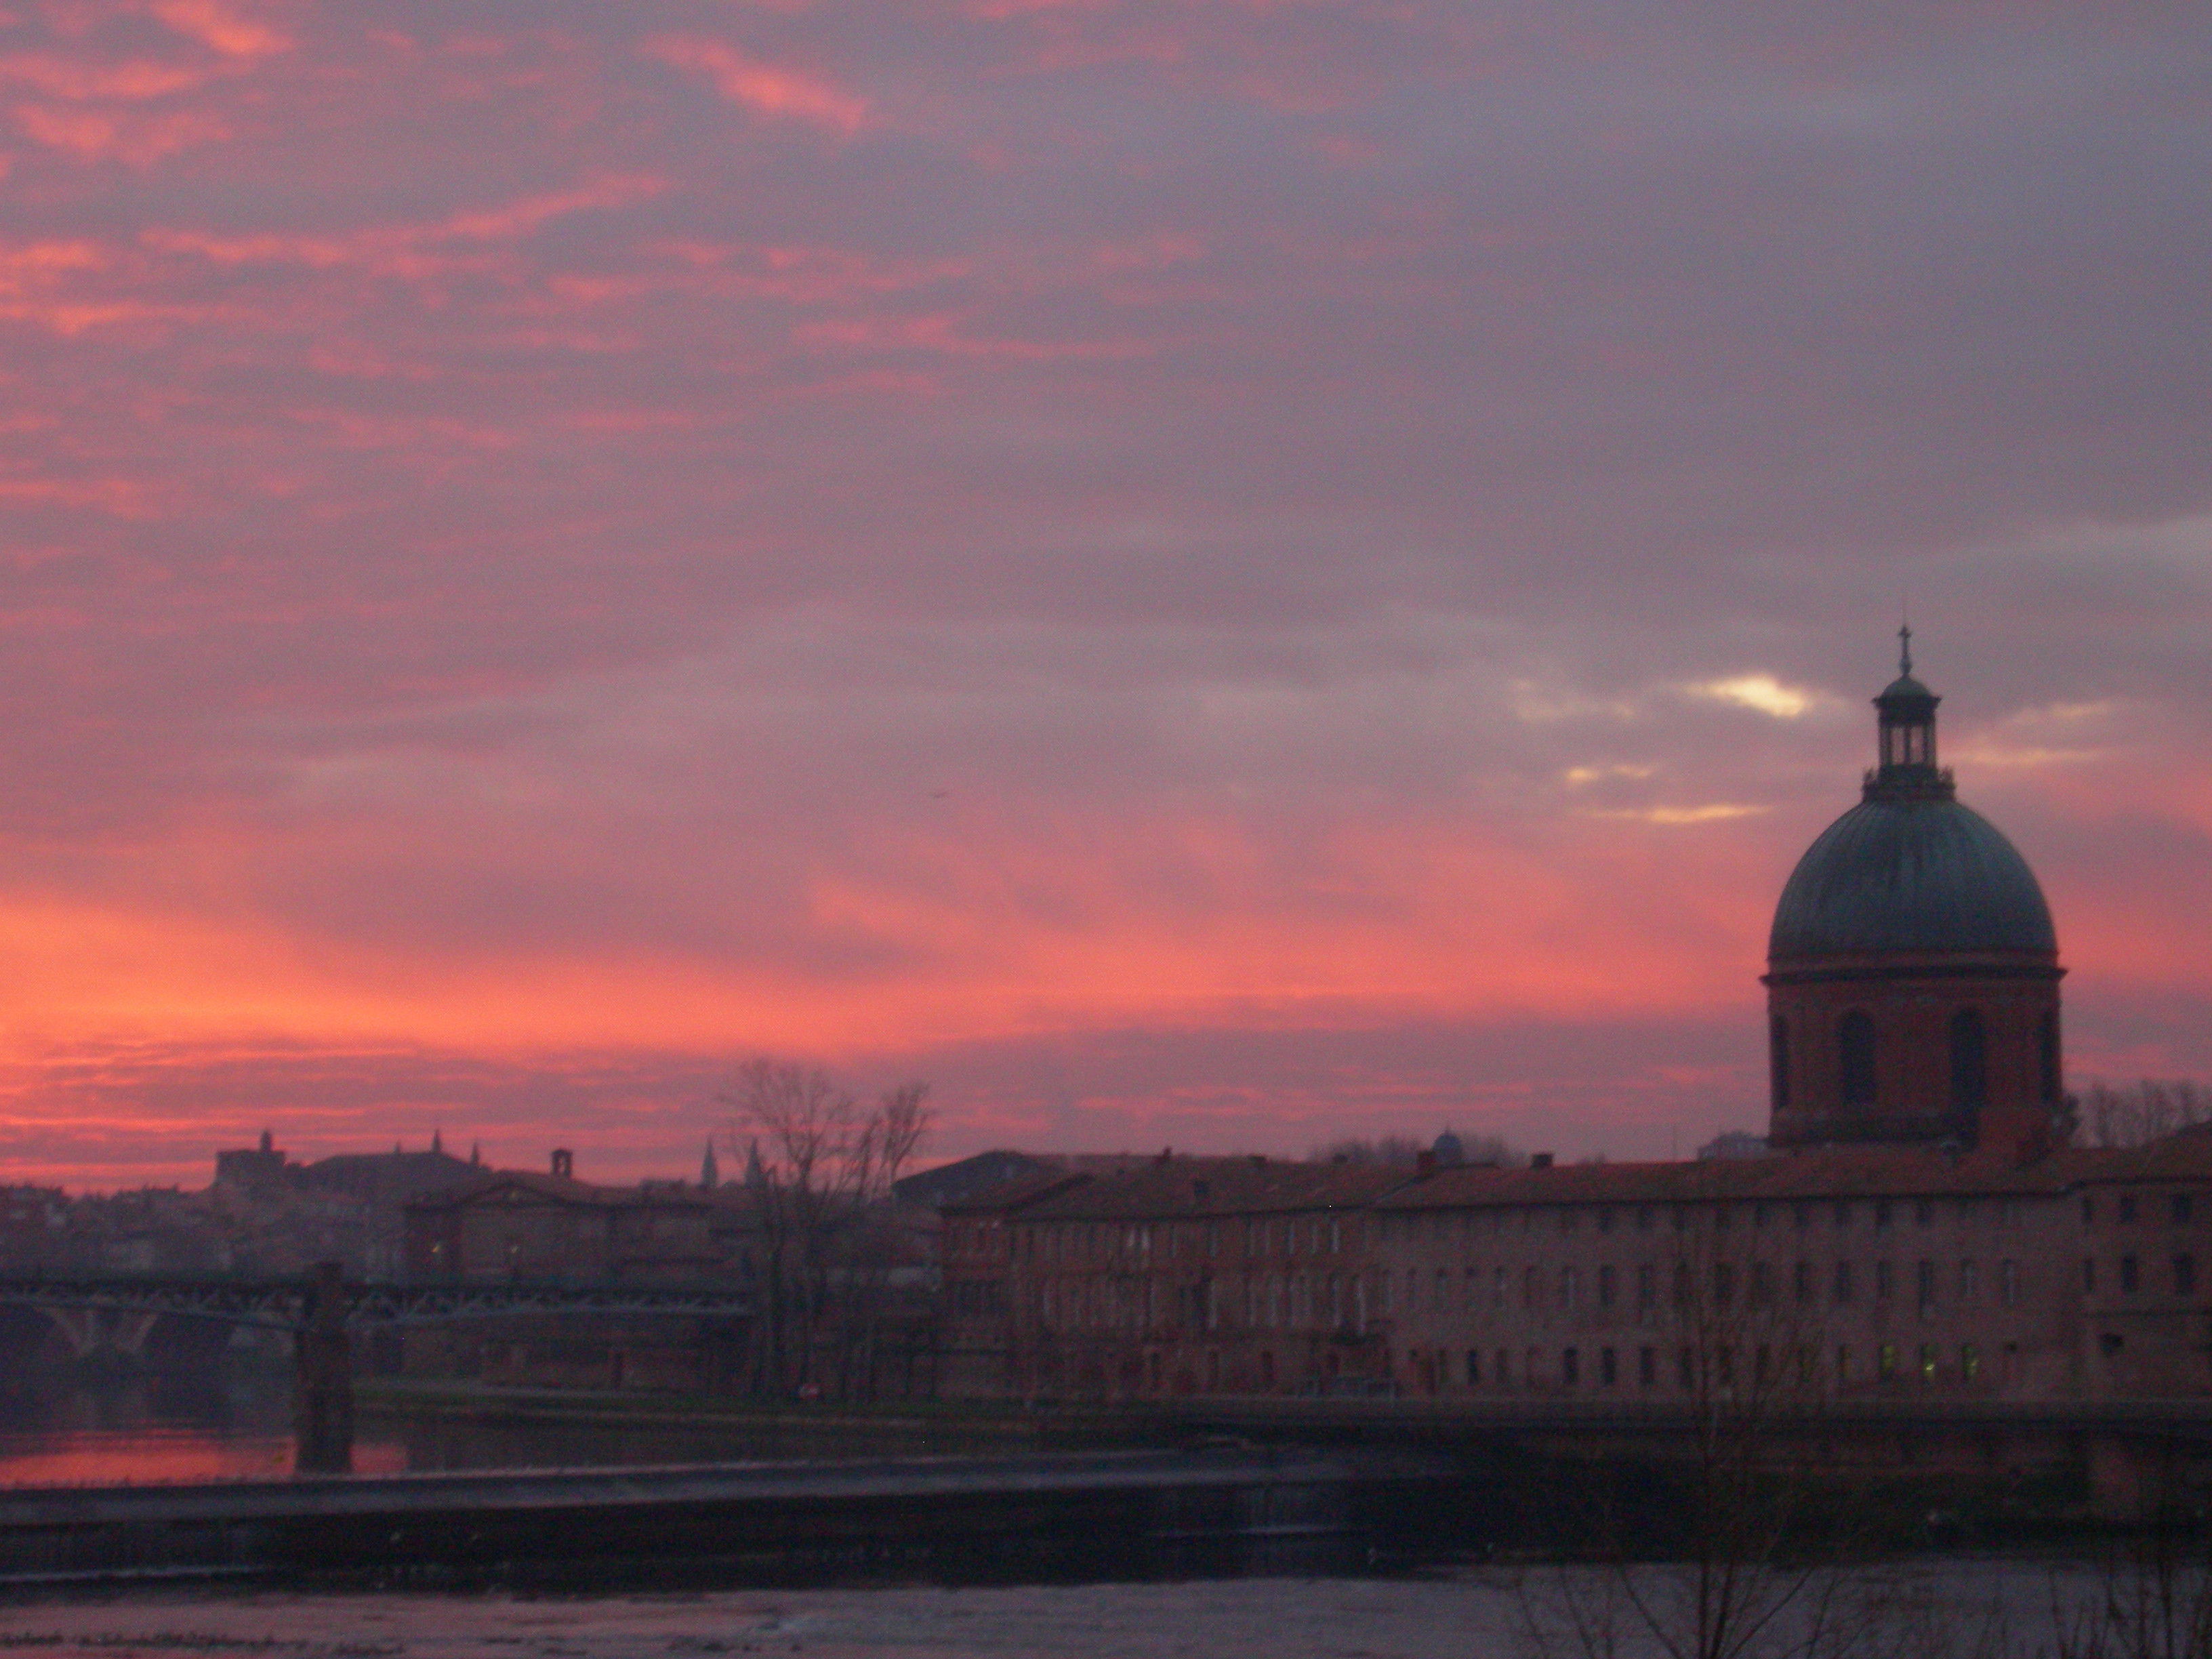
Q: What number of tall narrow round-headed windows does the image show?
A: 4